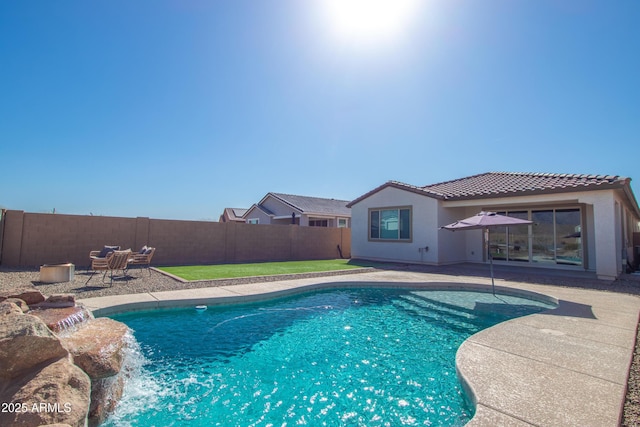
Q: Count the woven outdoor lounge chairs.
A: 3